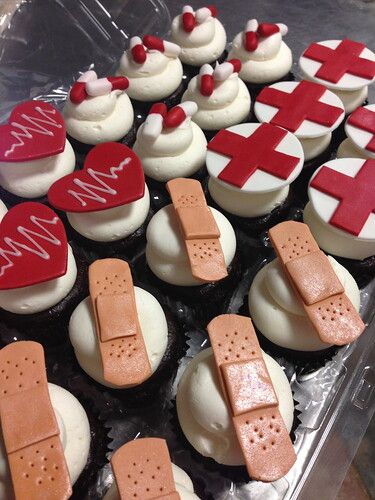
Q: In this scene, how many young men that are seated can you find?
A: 0